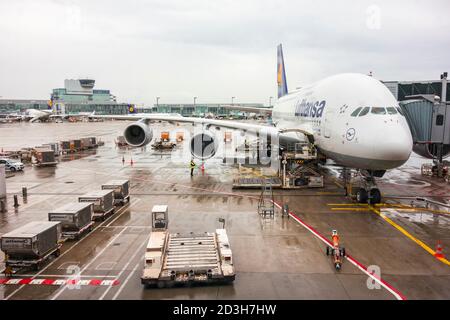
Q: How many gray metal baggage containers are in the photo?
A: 4